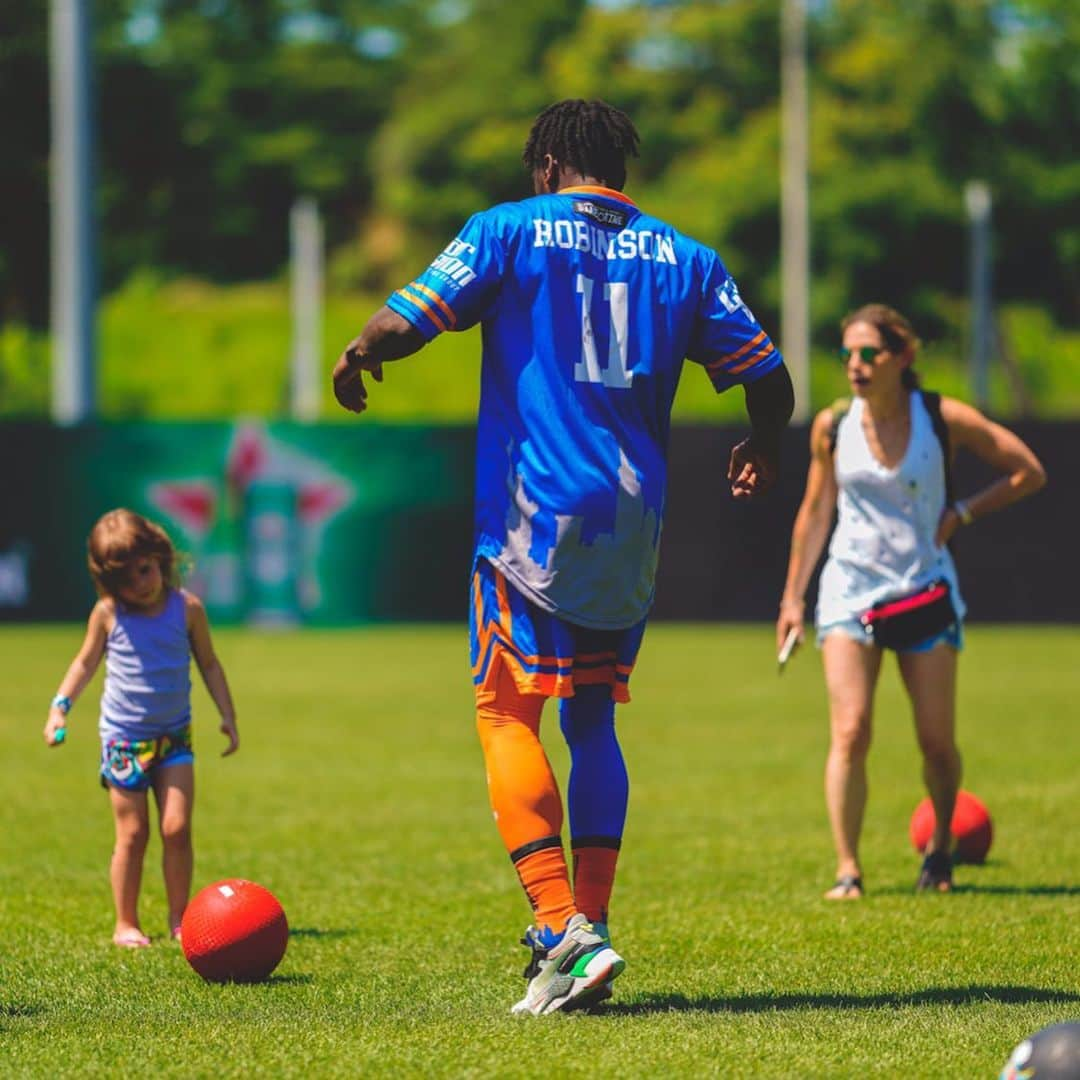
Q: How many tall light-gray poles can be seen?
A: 4